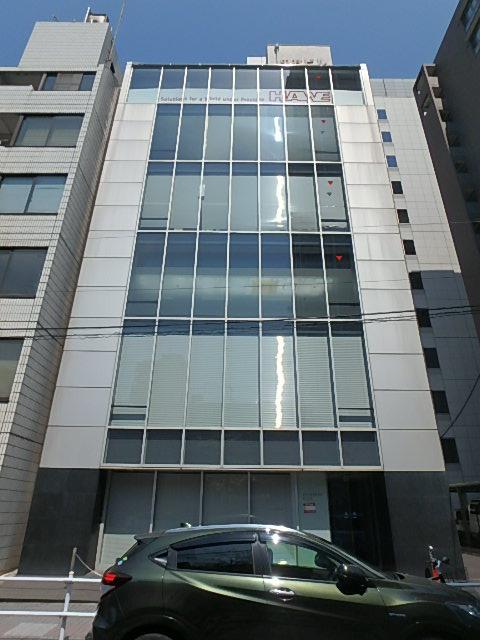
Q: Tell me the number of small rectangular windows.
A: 11